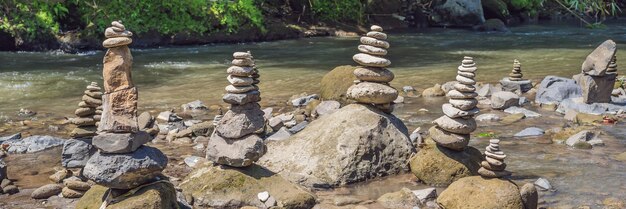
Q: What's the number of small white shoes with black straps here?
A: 0